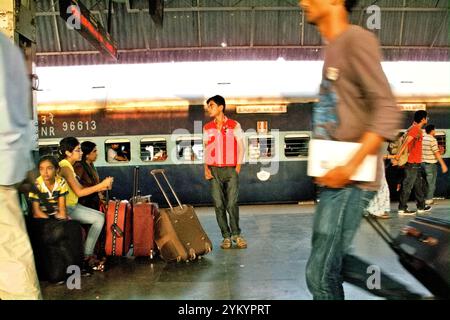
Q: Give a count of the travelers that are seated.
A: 3